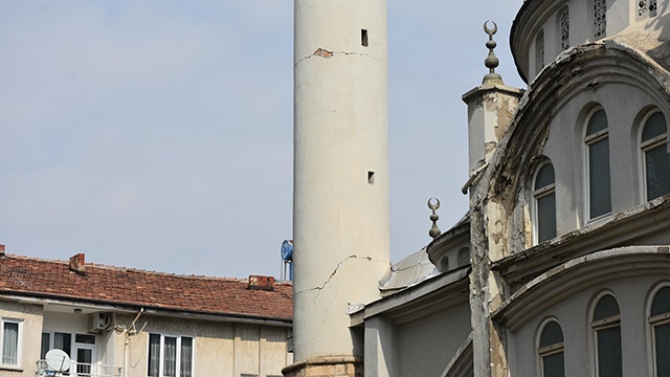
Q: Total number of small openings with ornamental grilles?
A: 4